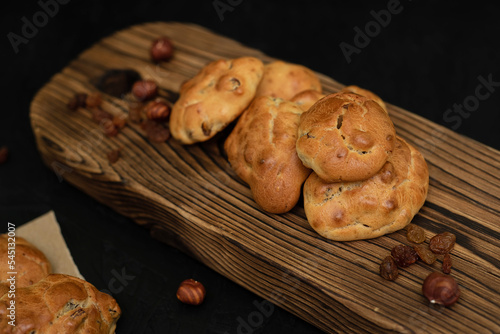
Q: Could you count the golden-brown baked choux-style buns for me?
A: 8